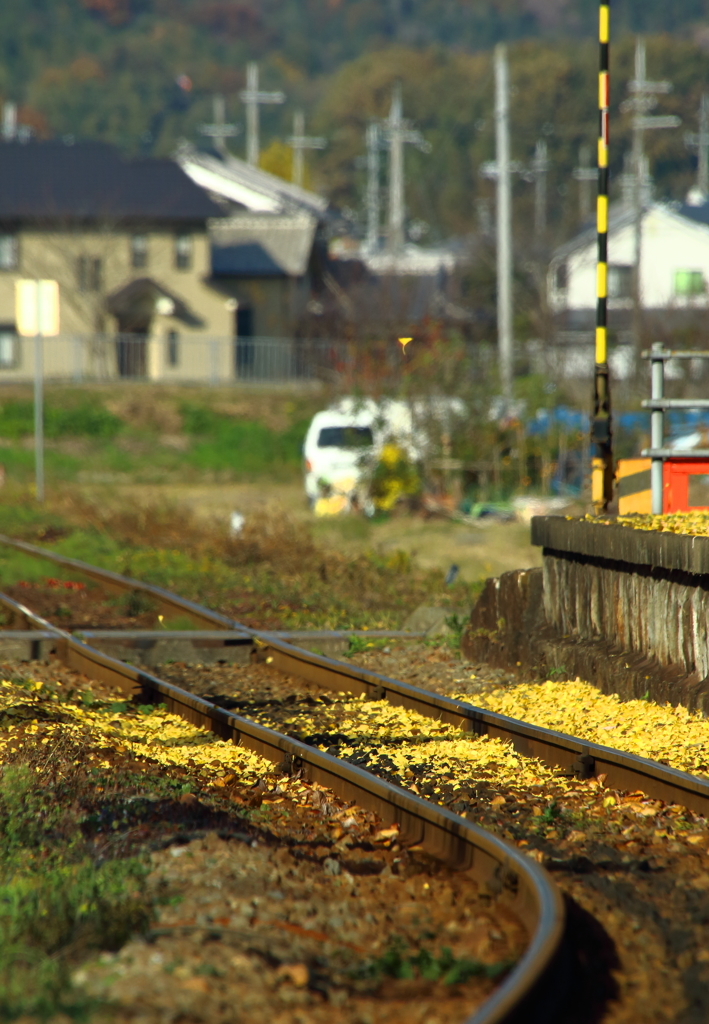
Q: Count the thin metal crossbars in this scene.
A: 3